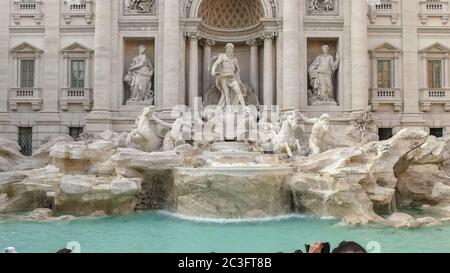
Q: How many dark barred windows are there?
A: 4